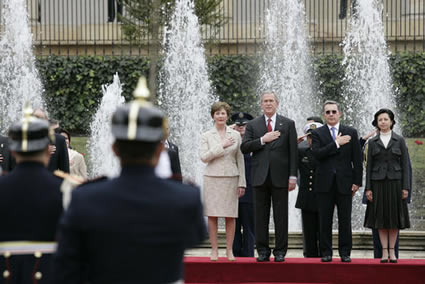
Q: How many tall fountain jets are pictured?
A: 4